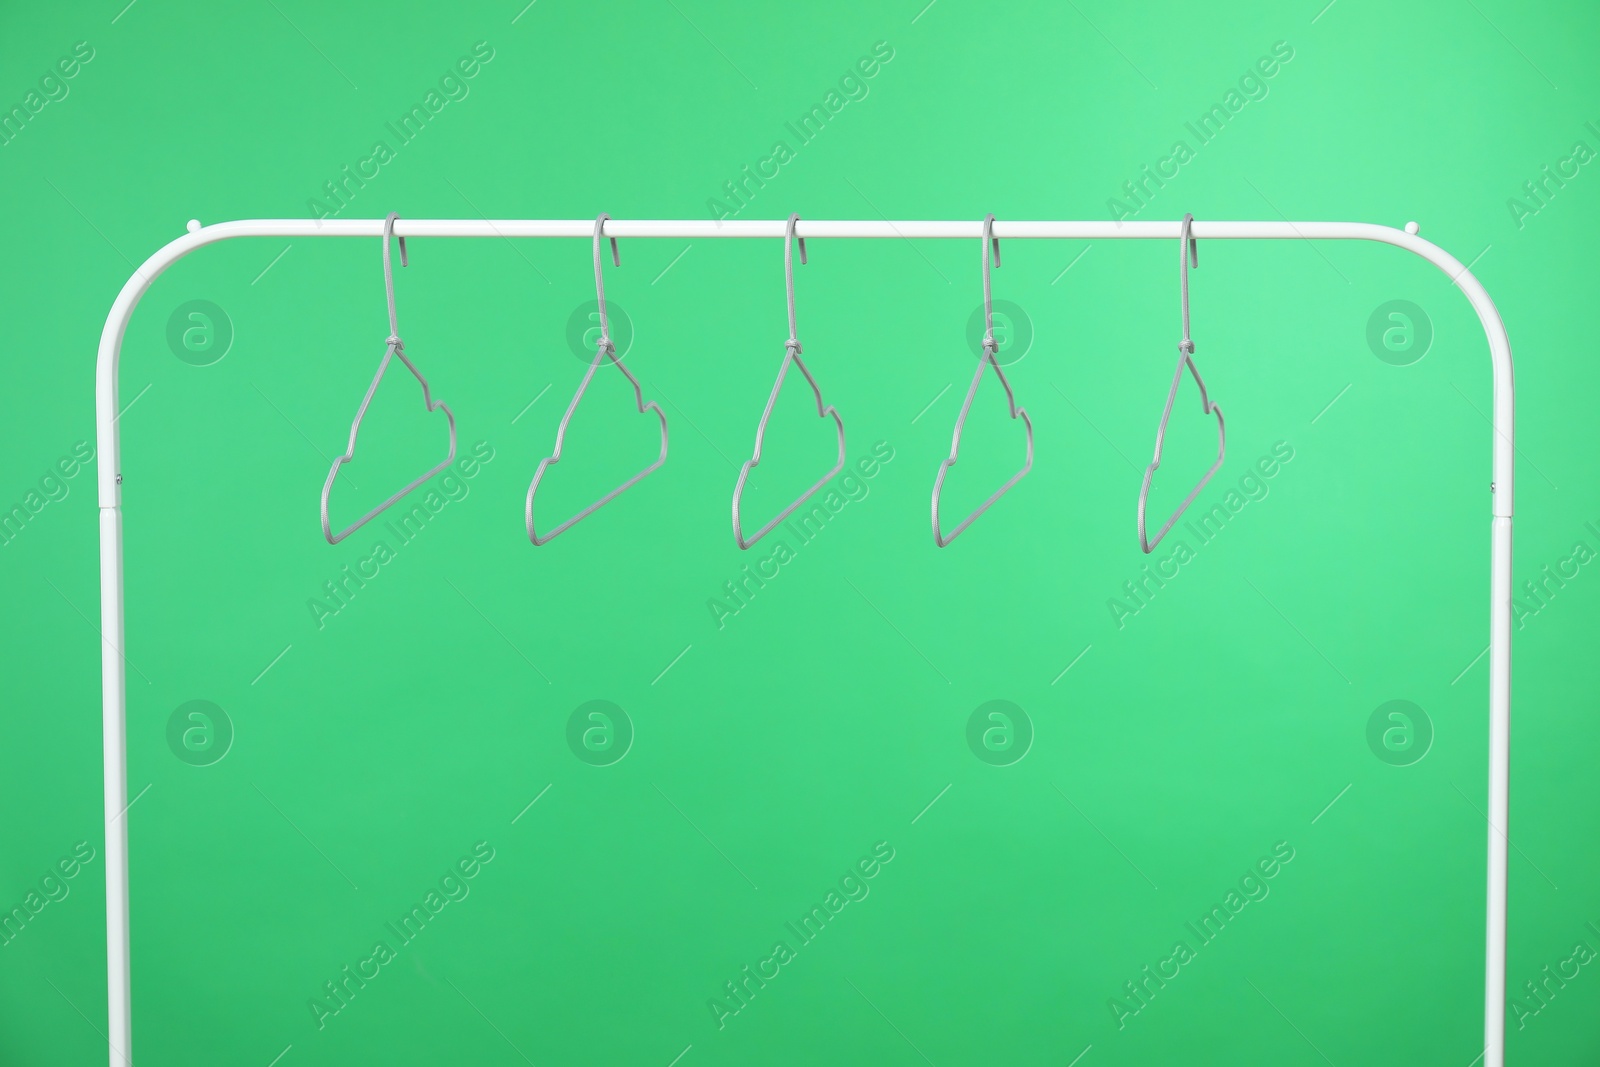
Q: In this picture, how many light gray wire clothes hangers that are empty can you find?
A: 5